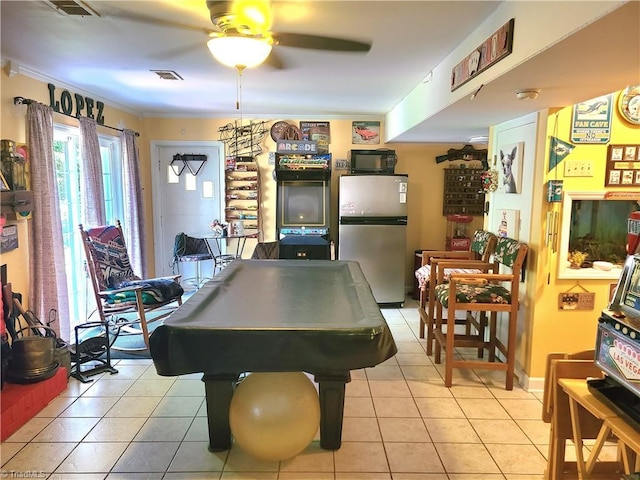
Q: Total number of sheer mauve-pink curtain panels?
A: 3